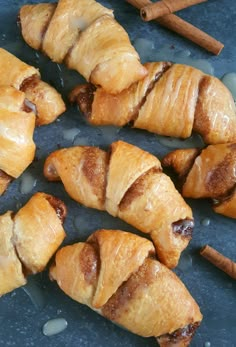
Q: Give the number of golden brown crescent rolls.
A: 8